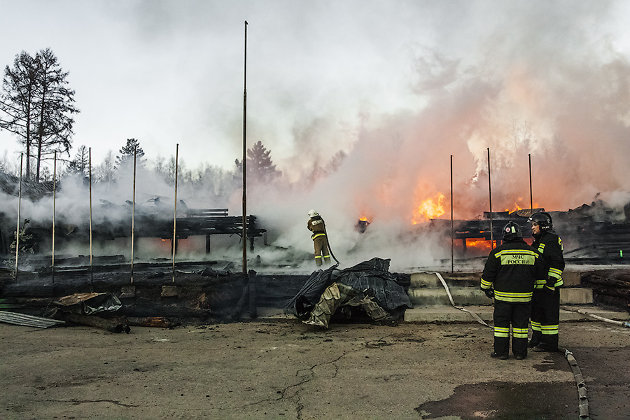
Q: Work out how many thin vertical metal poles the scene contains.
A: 9